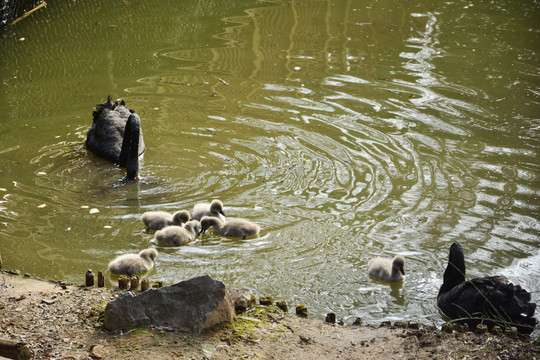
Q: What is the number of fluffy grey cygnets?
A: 6